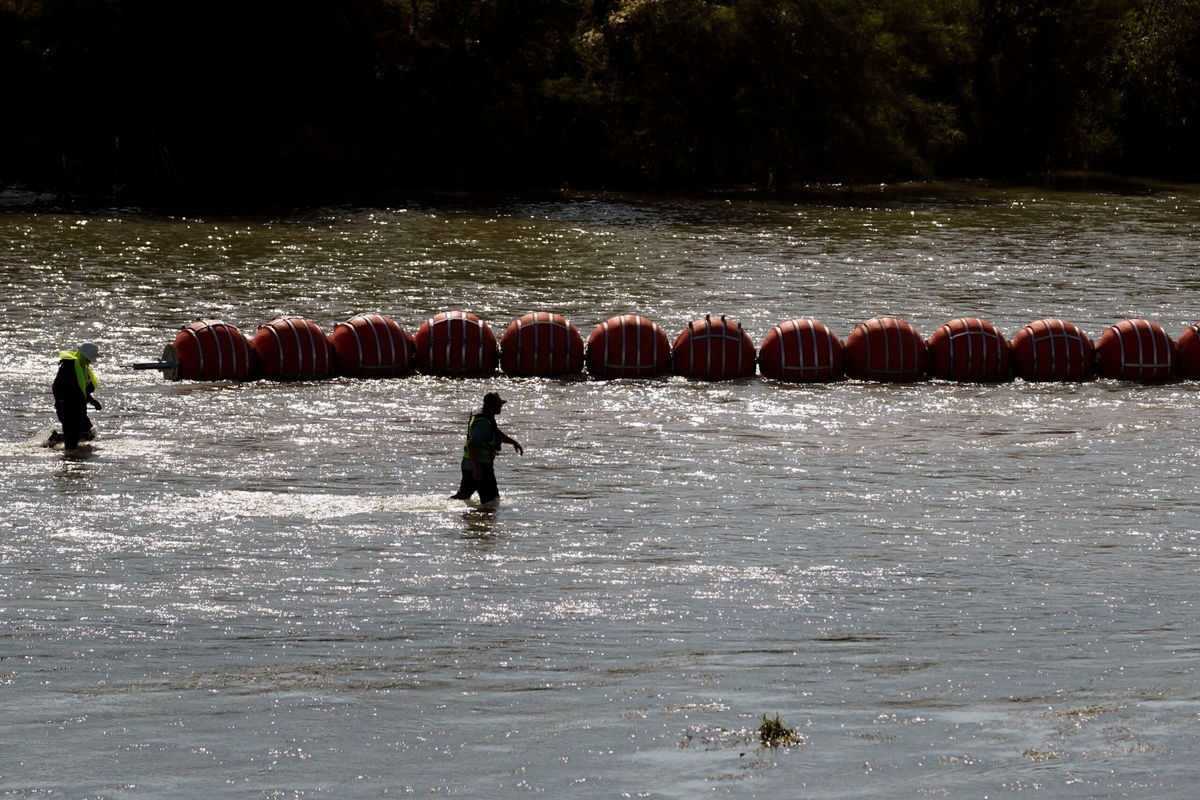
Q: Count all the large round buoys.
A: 13